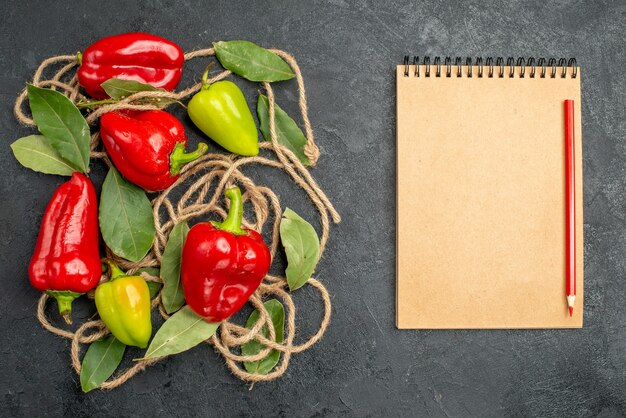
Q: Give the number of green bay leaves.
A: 12